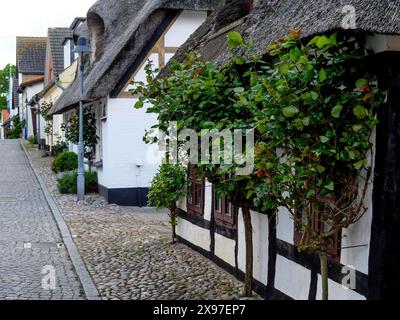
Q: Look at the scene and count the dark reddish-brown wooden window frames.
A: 3